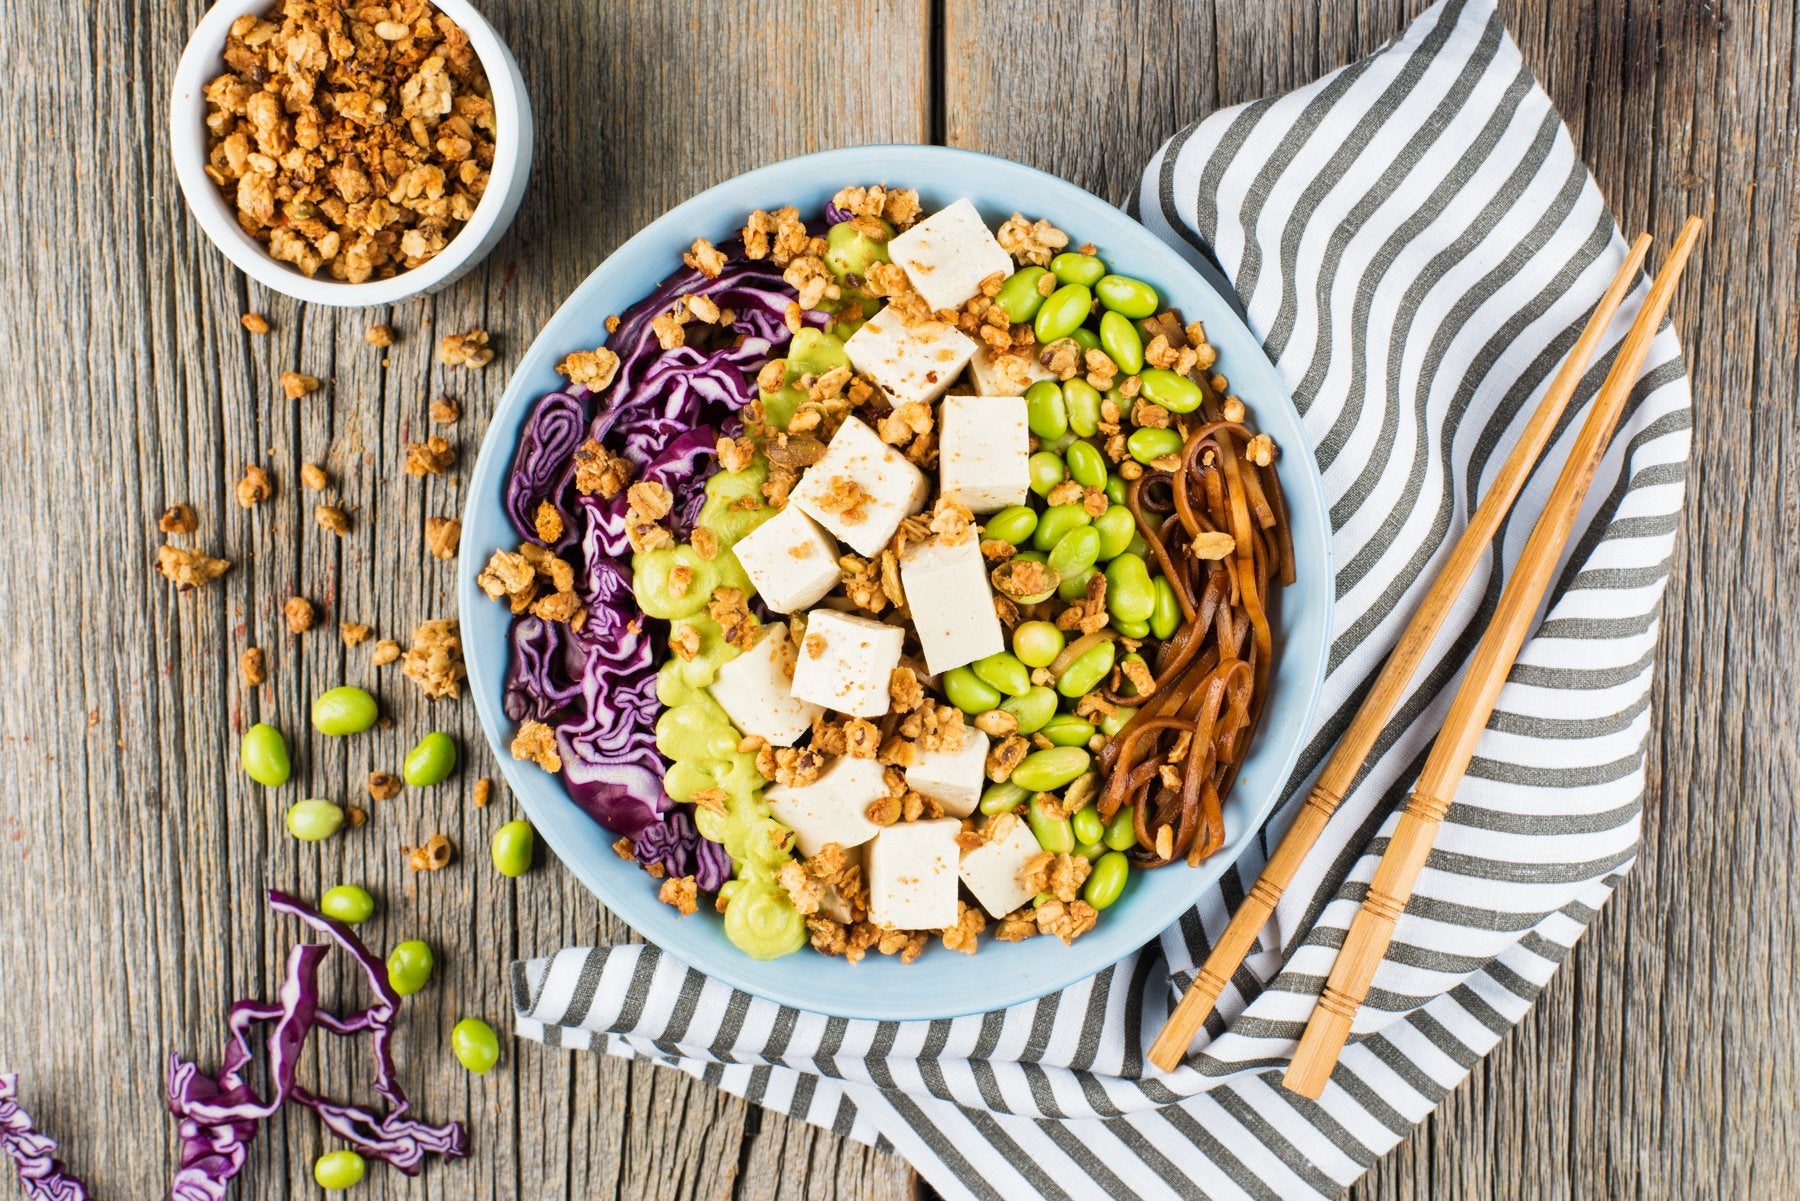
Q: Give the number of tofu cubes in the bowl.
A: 13